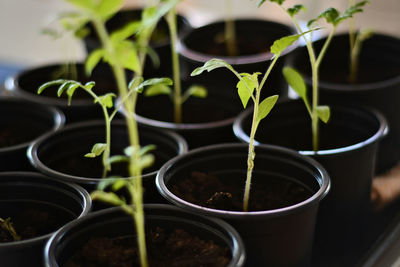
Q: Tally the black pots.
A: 11